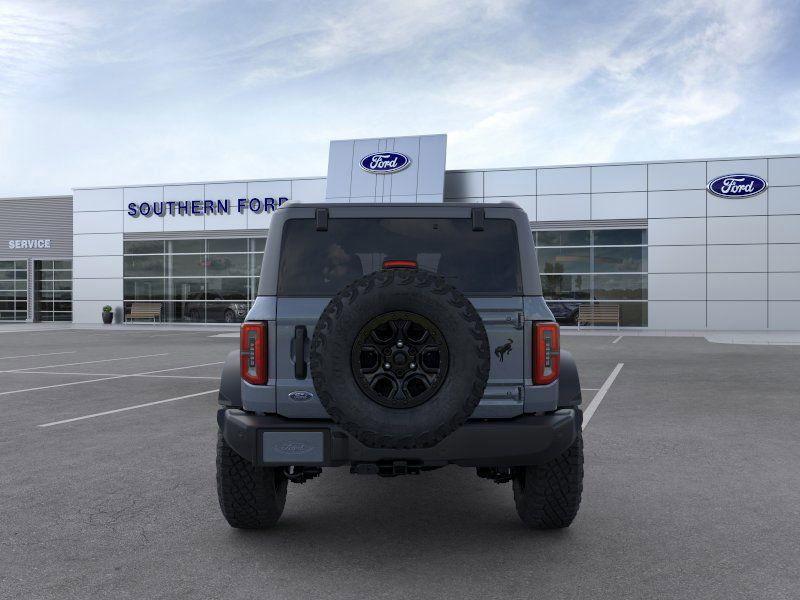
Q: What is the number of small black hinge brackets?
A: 2